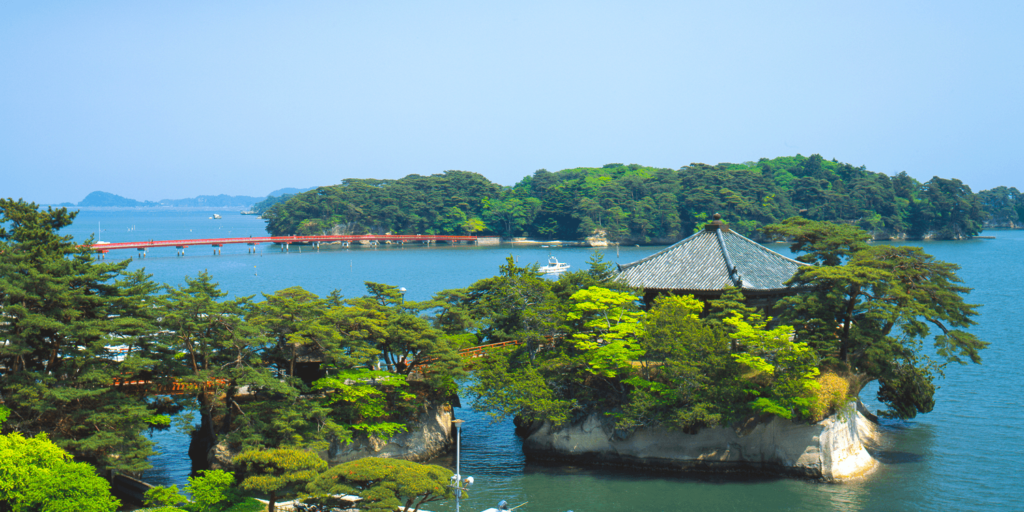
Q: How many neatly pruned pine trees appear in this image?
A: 2